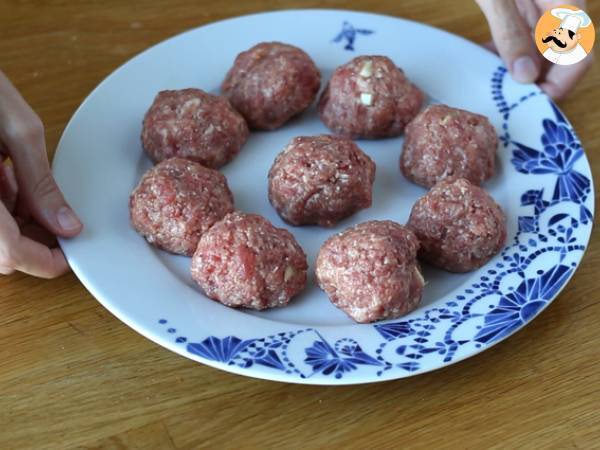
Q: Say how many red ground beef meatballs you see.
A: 9